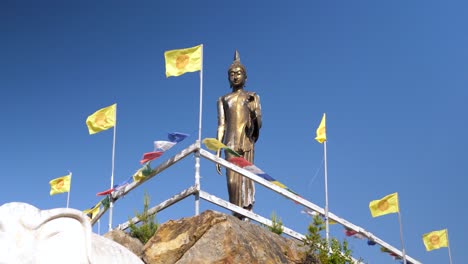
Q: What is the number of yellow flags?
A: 6